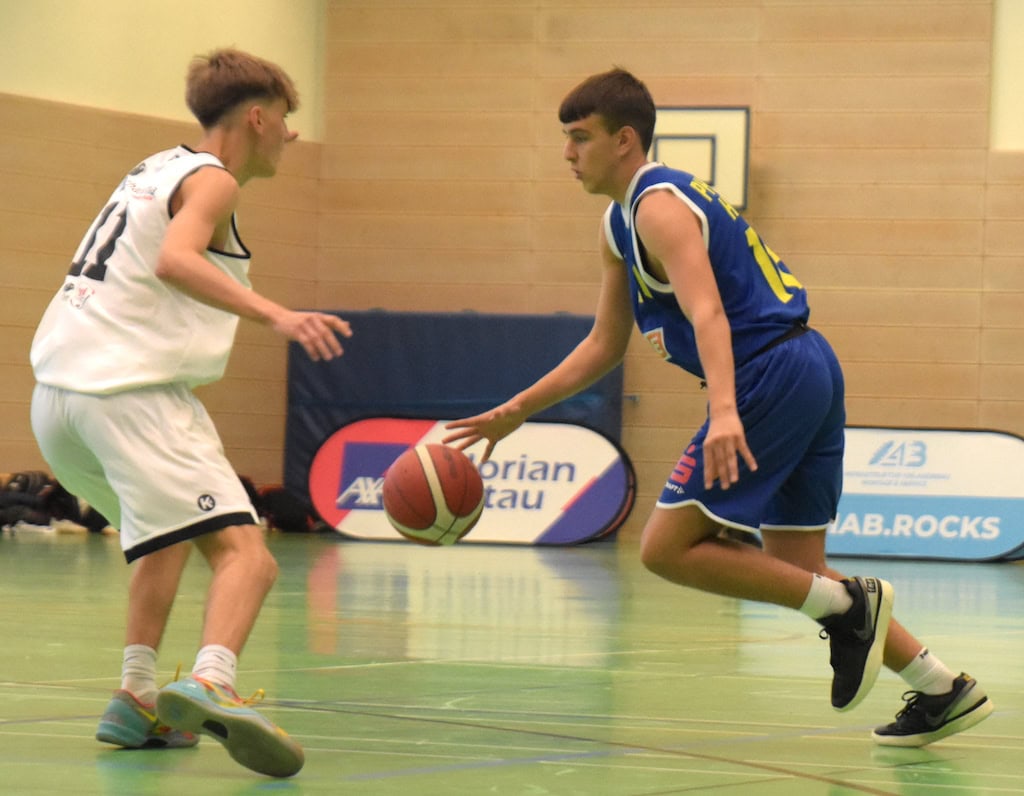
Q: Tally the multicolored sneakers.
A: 2